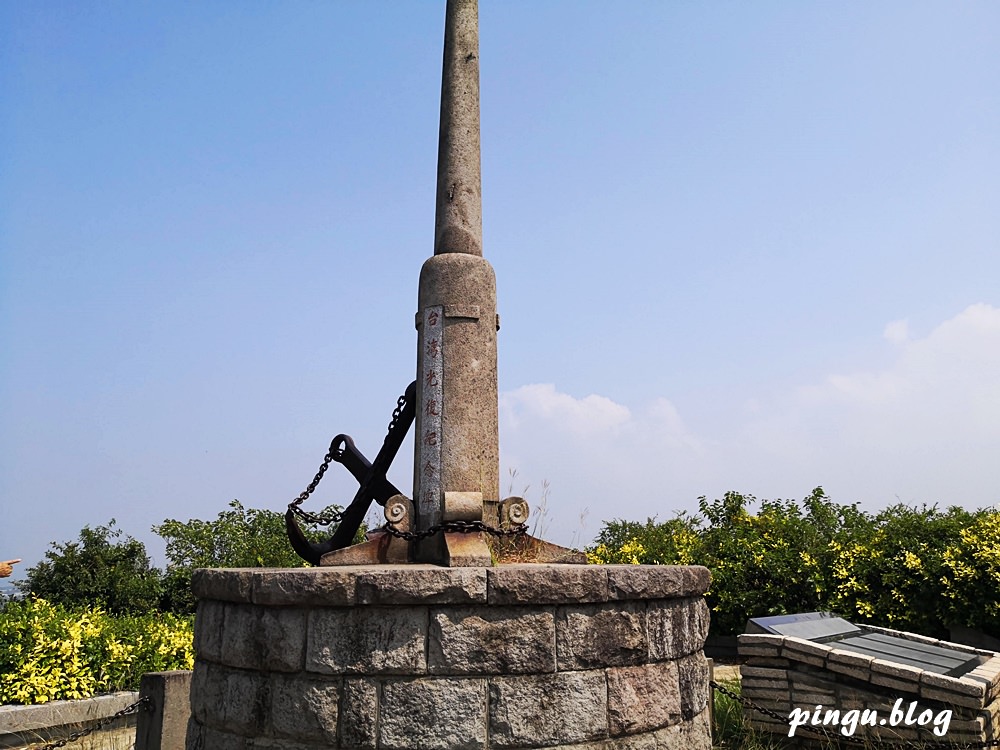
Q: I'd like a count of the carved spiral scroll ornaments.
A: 2